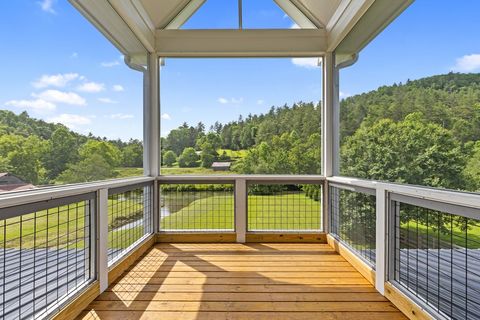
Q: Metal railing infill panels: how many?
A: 6